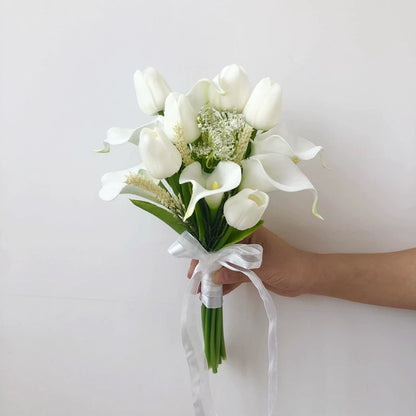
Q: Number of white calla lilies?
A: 6